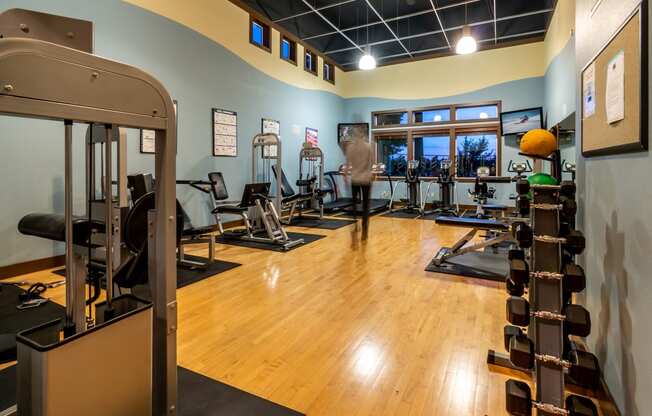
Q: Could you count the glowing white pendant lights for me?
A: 2